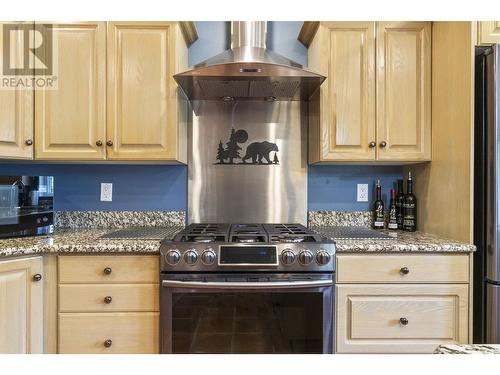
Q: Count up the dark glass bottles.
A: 4